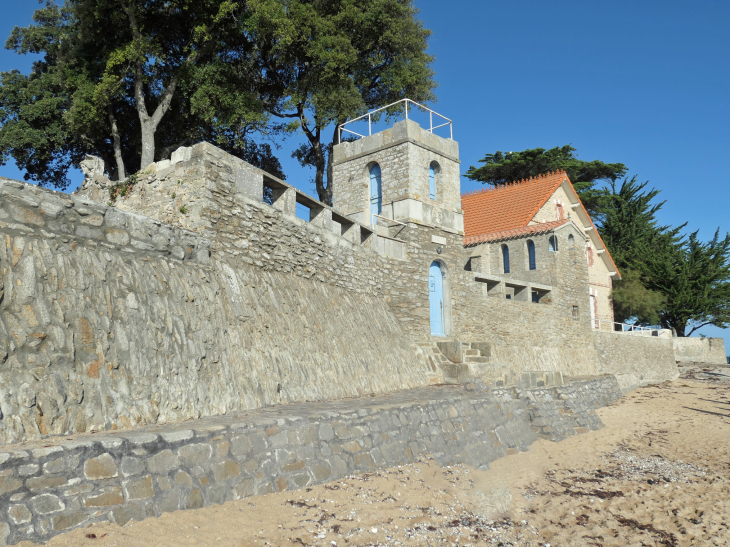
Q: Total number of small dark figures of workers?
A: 0